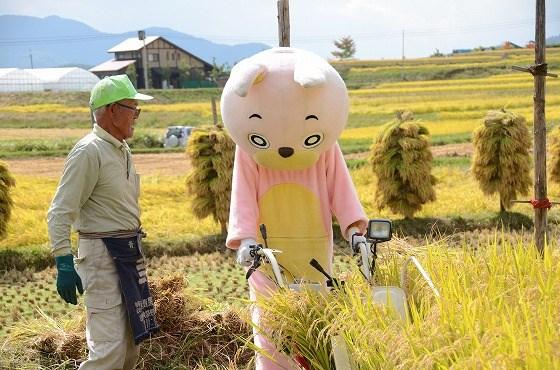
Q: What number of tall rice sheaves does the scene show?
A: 5